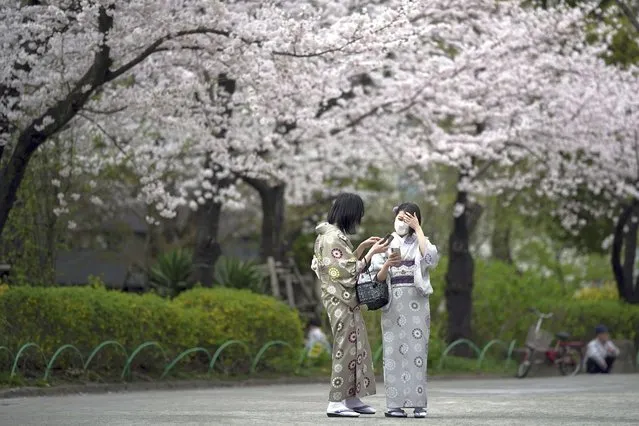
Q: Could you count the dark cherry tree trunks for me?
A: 5